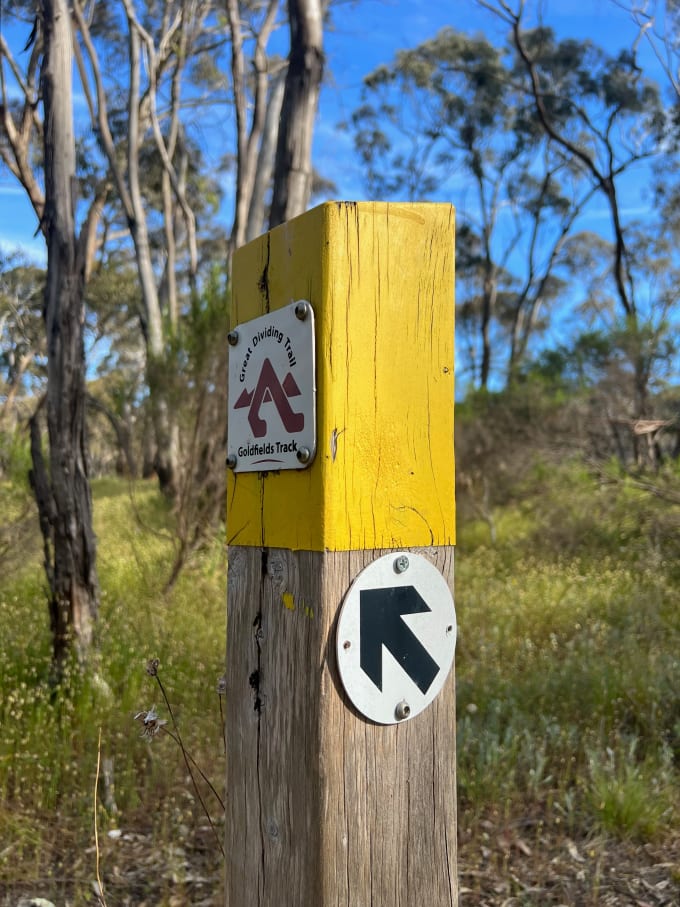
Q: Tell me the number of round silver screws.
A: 6